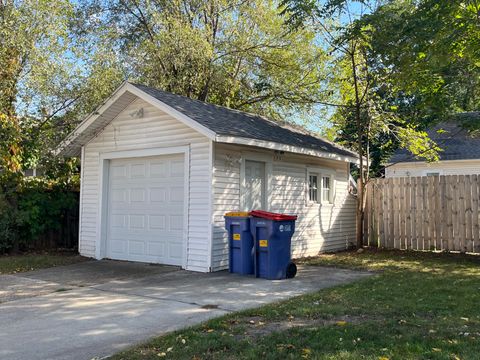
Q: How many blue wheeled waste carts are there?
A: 2